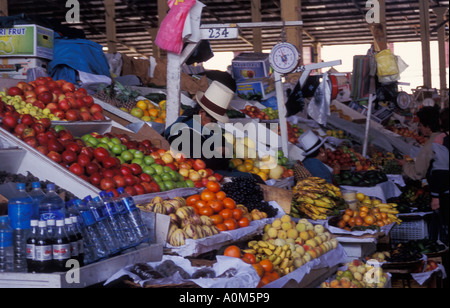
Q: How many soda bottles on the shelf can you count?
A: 6